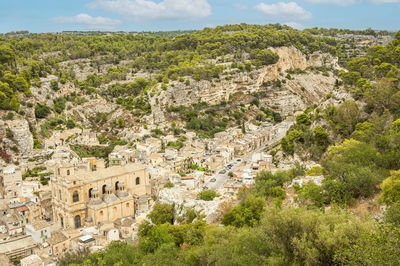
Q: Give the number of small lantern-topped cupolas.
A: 3